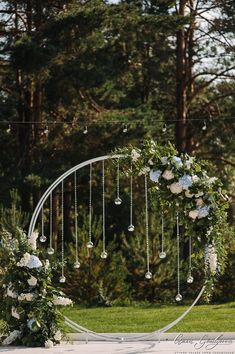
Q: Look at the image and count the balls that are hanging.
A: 12